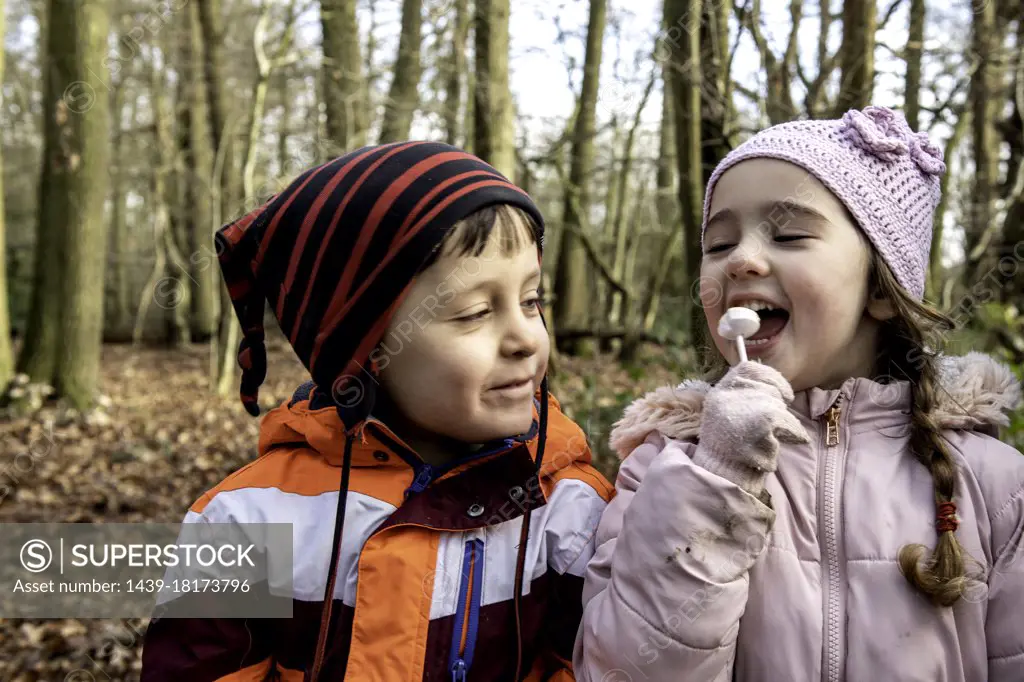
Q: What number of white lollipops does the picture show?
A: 1